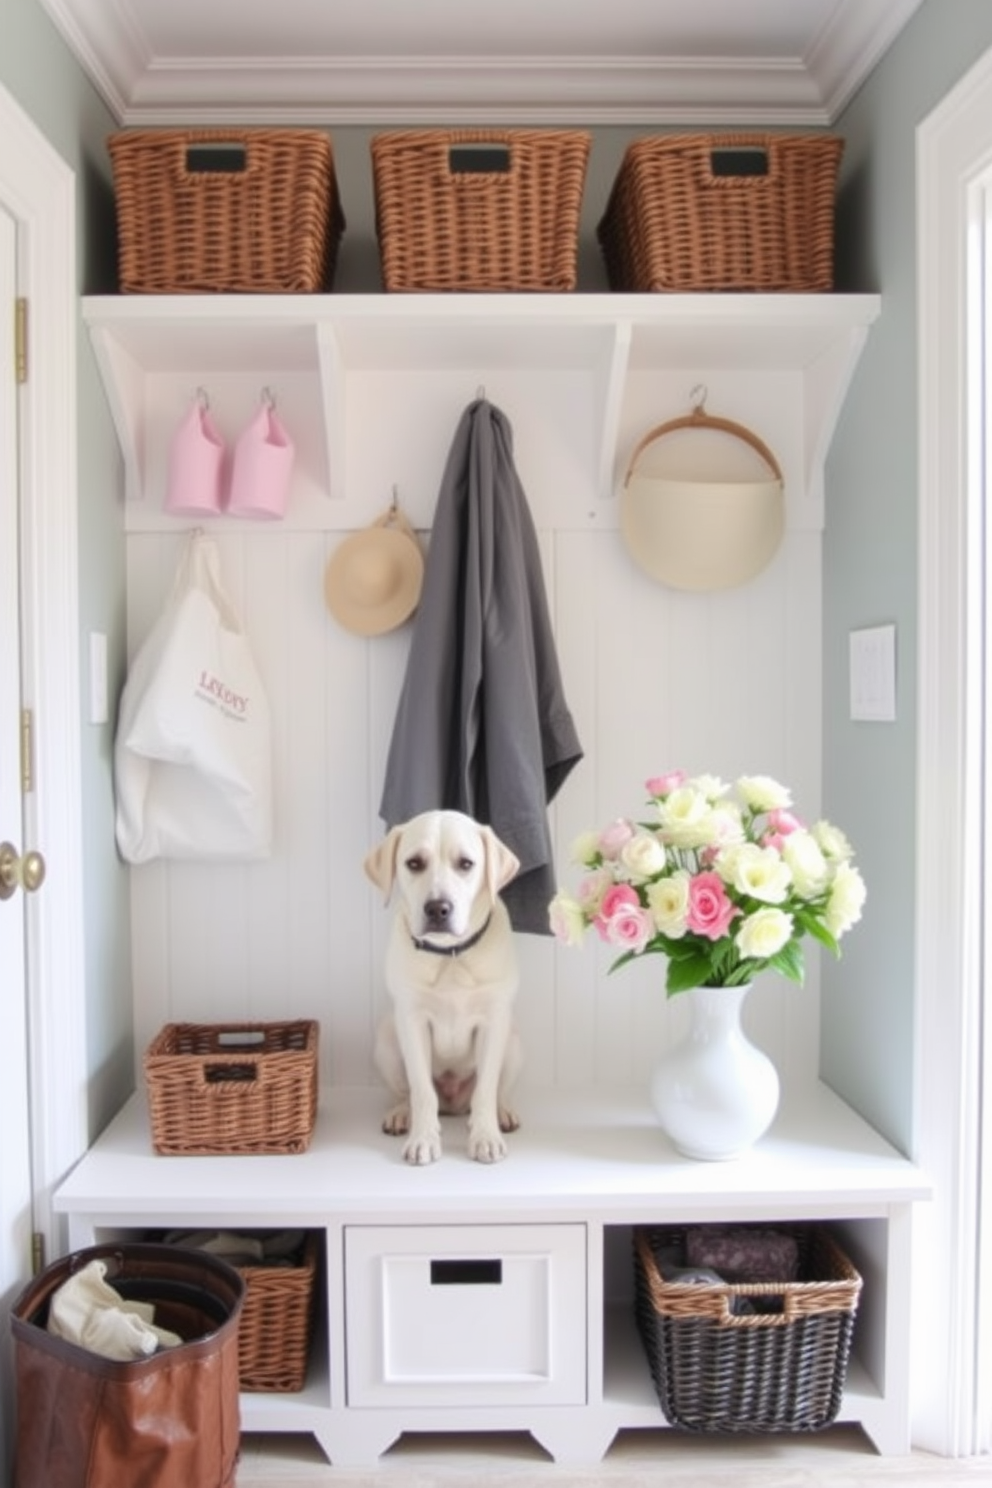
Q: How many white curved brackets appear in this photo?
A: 4